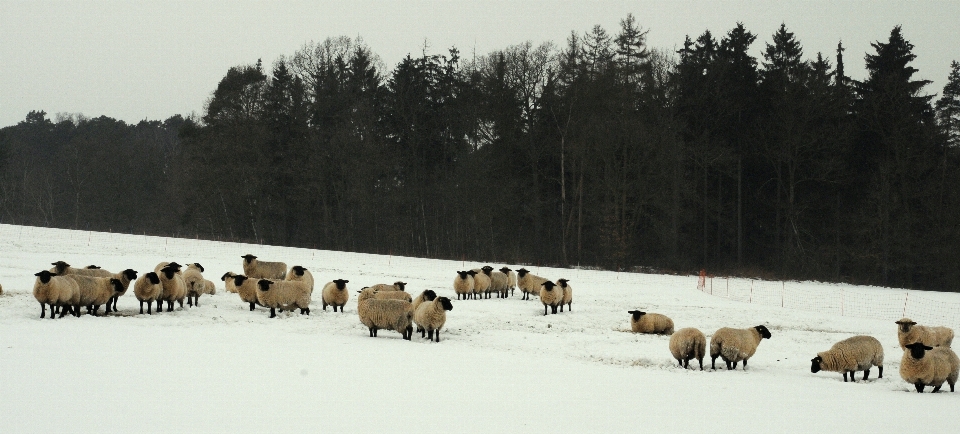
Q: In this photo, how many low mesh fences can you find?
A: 1